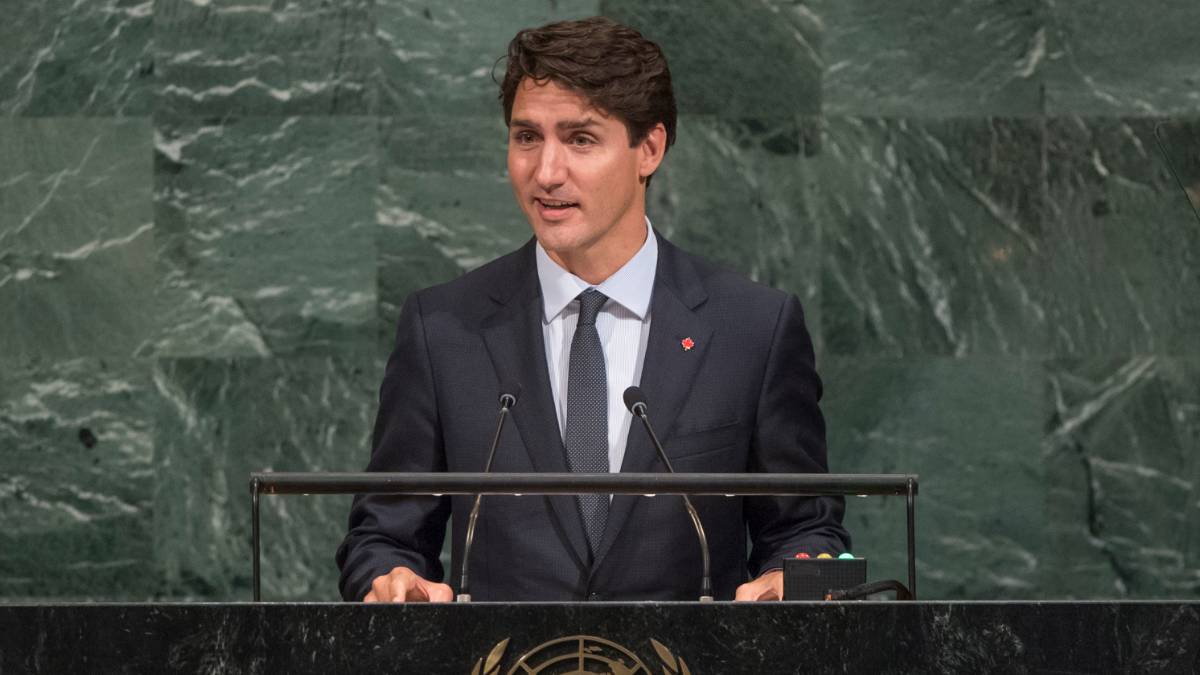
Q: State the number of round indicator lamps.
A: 3